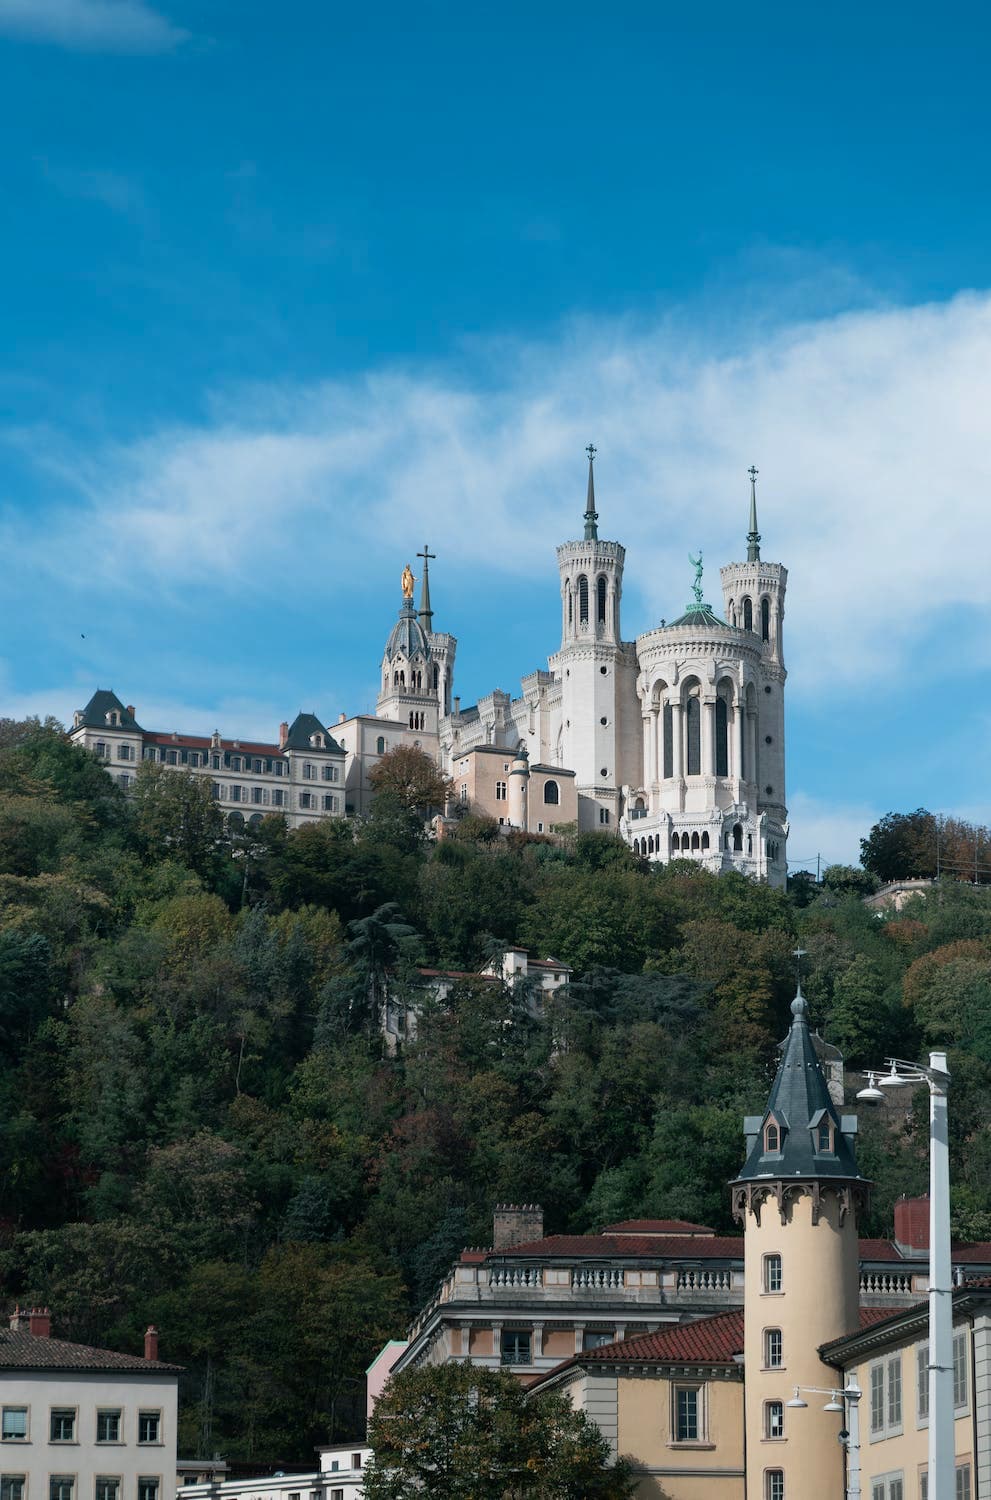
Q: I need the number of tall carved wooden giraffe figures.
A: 0